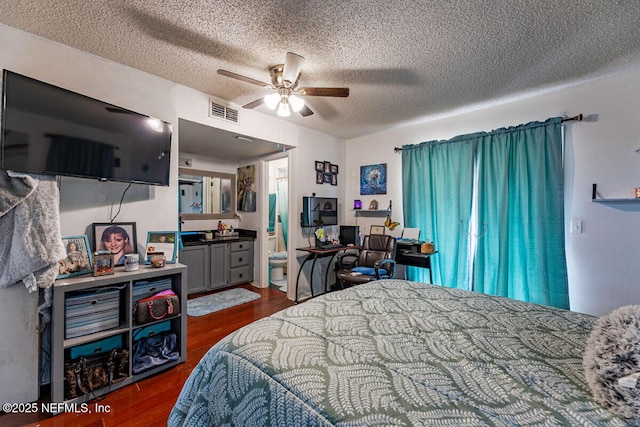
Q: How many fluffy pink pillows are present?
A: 0